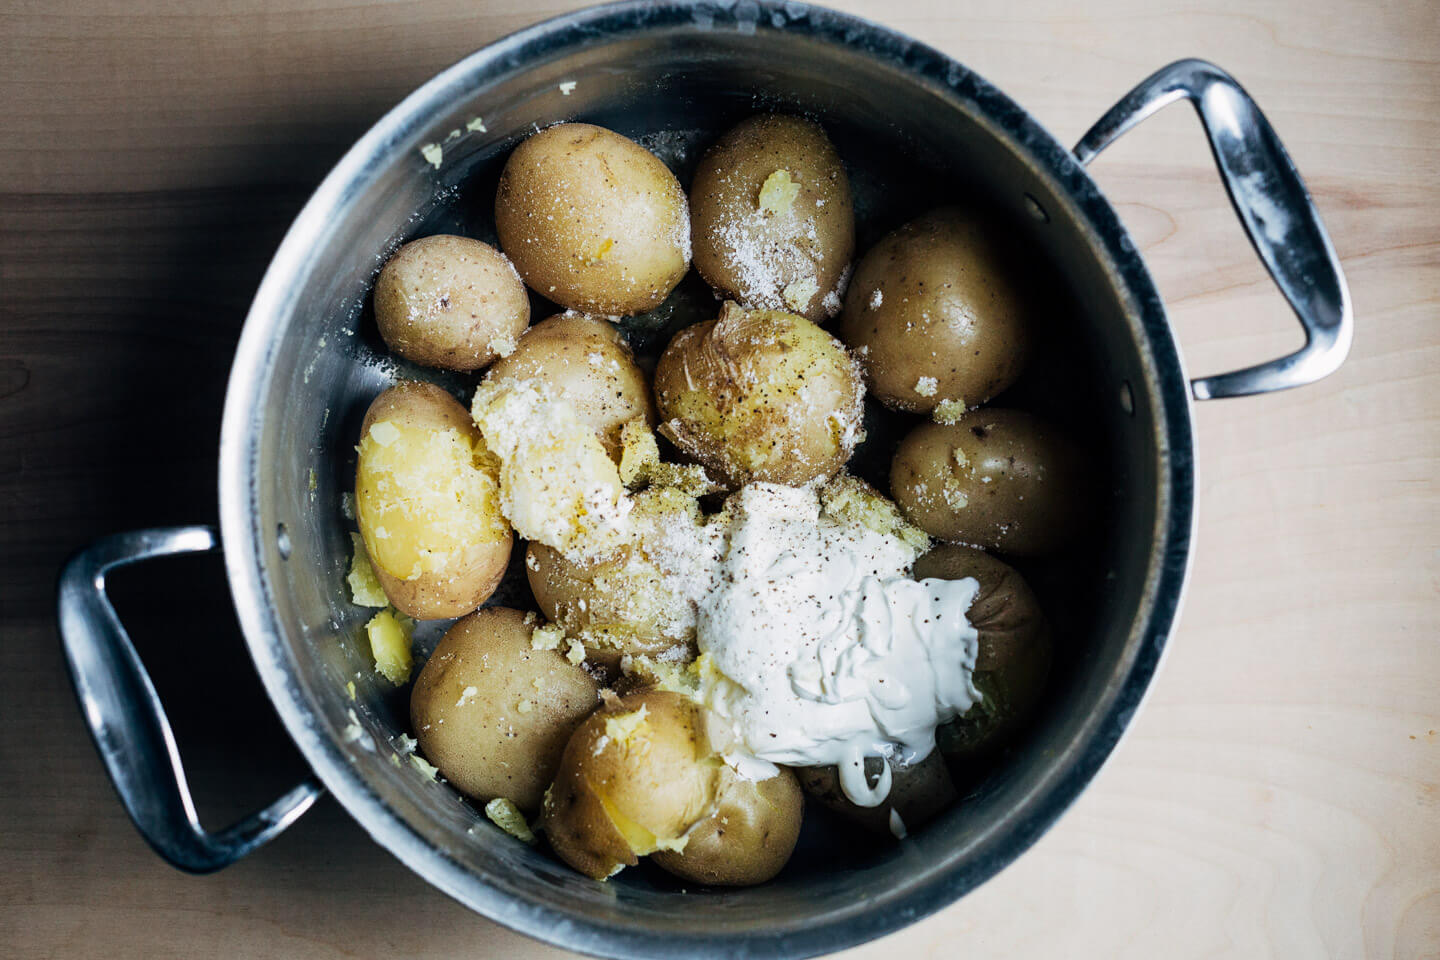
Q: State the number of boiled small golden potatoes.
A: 14